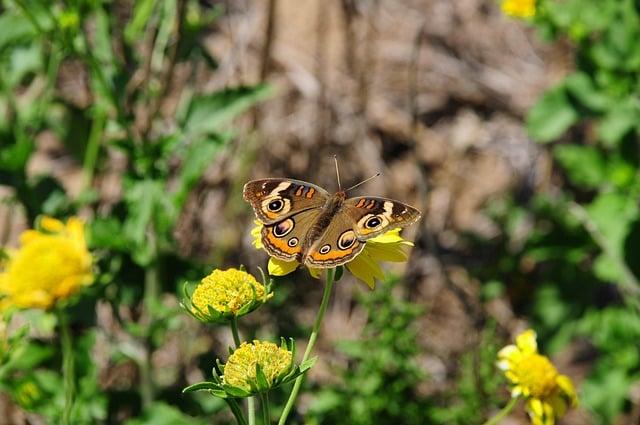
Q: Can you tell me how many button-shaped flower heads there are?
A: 2